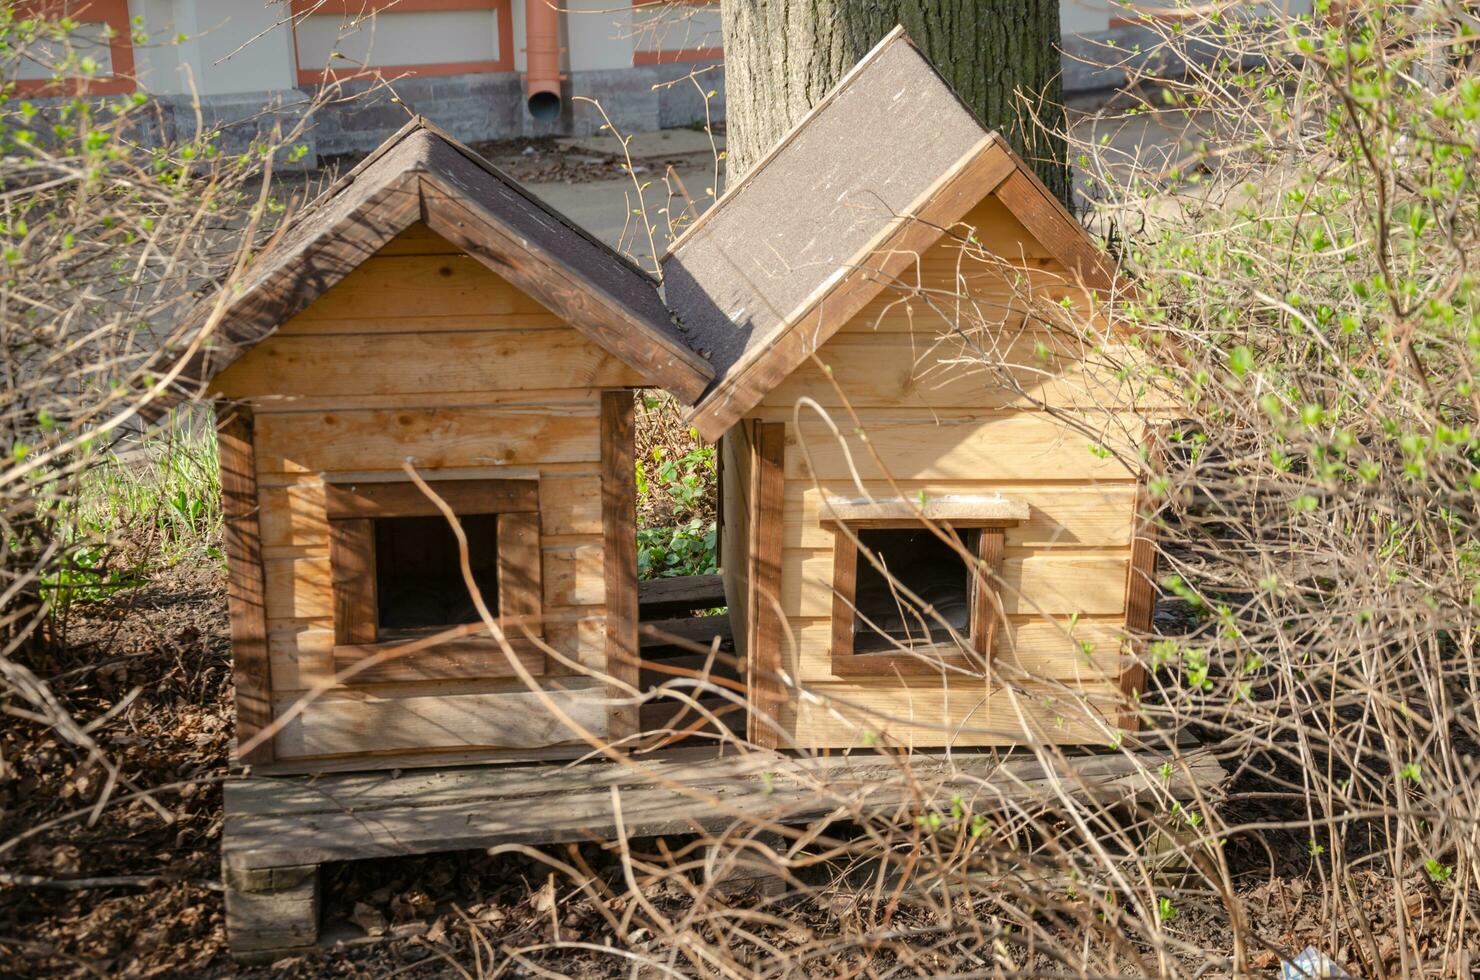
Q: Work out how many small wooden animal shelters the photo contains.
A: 2